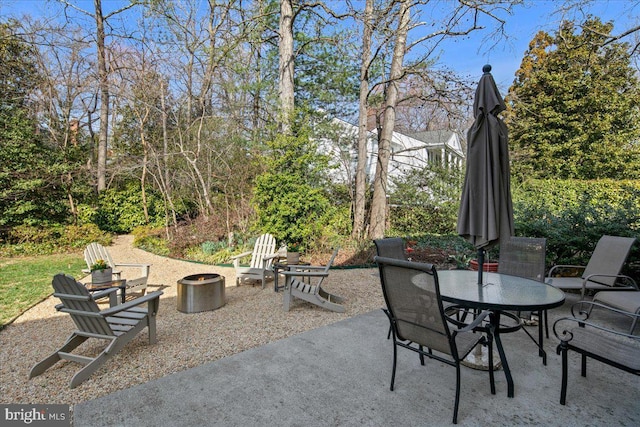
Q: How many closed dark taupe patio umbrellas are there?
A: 1